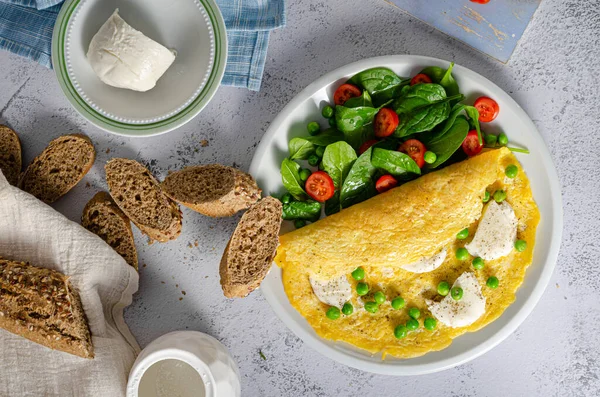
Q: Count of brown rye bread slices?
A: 6